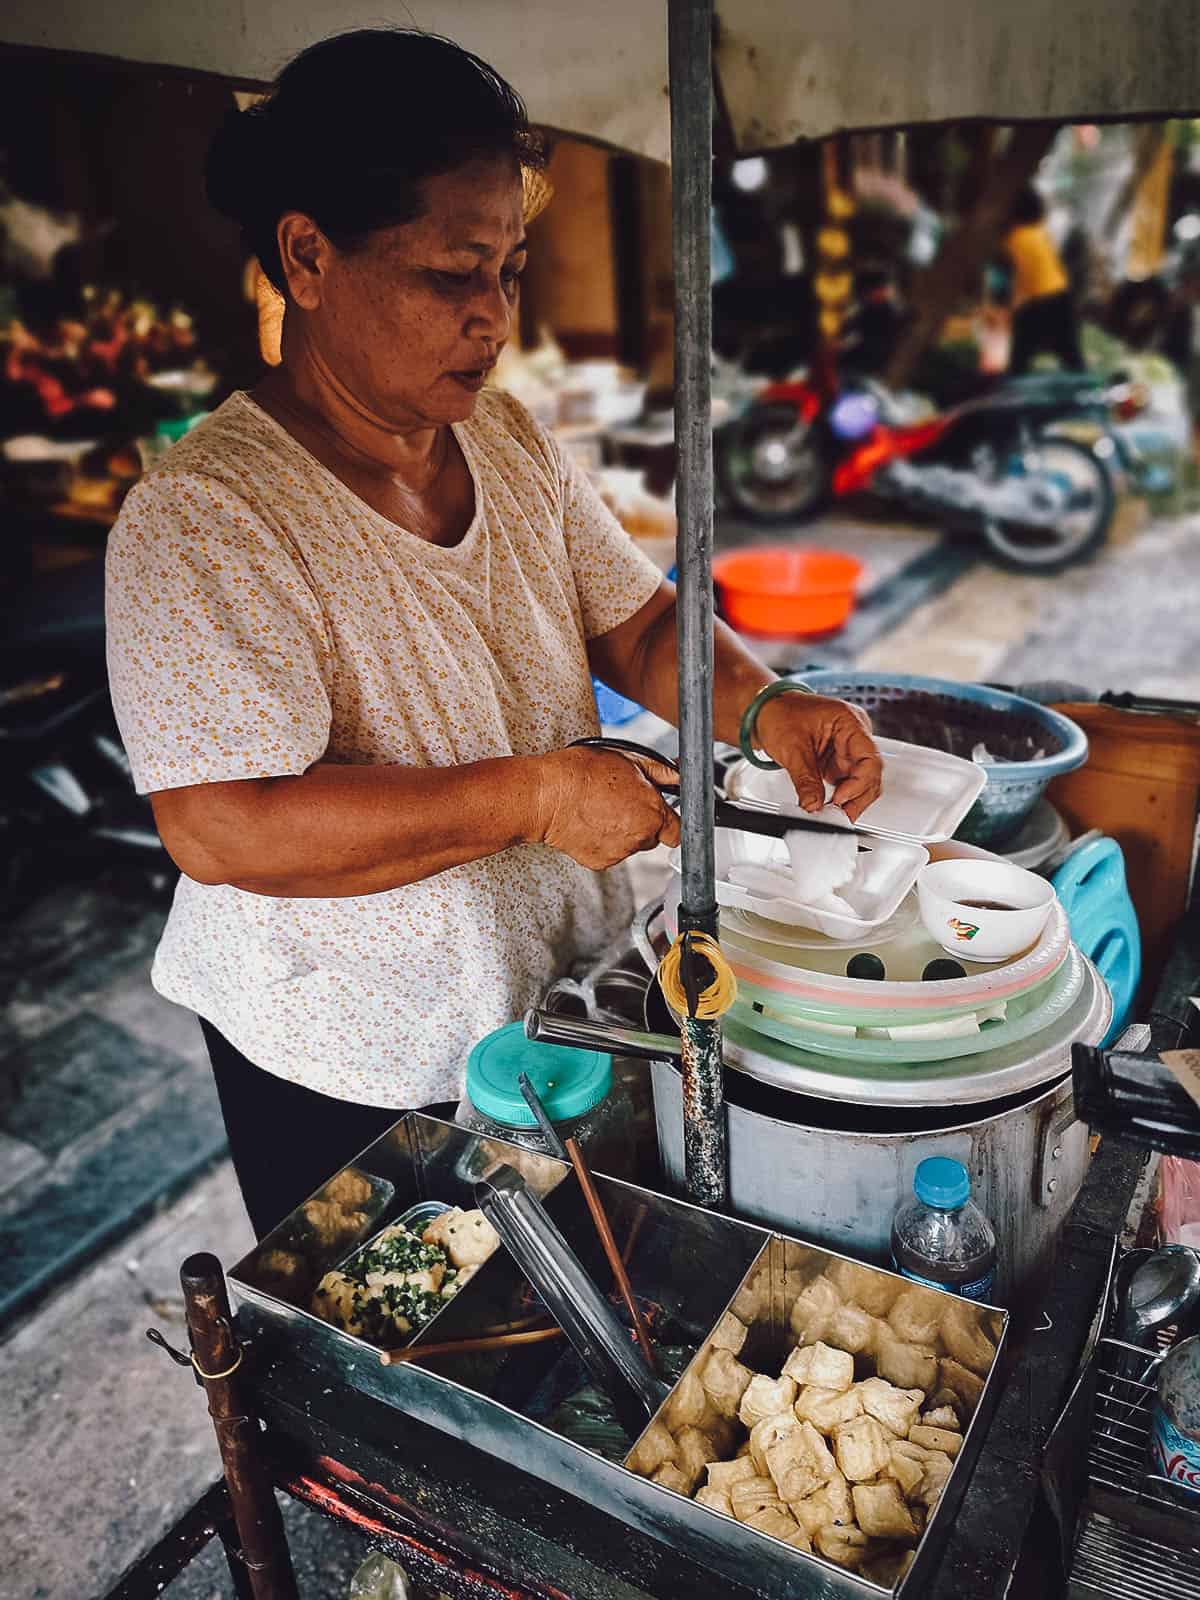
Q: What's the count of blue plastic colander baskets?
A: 1